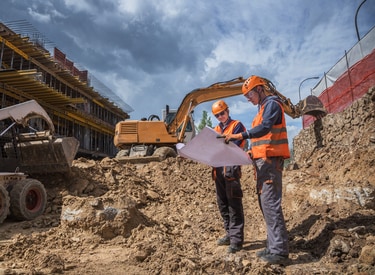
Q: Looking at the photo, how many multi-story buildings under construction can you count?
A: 1